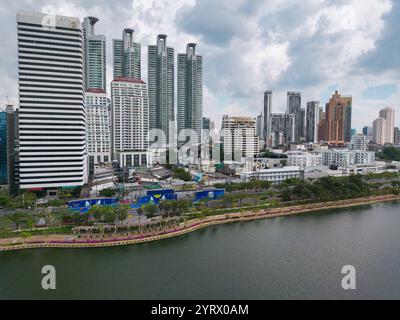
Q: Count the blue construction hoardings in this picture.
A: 3